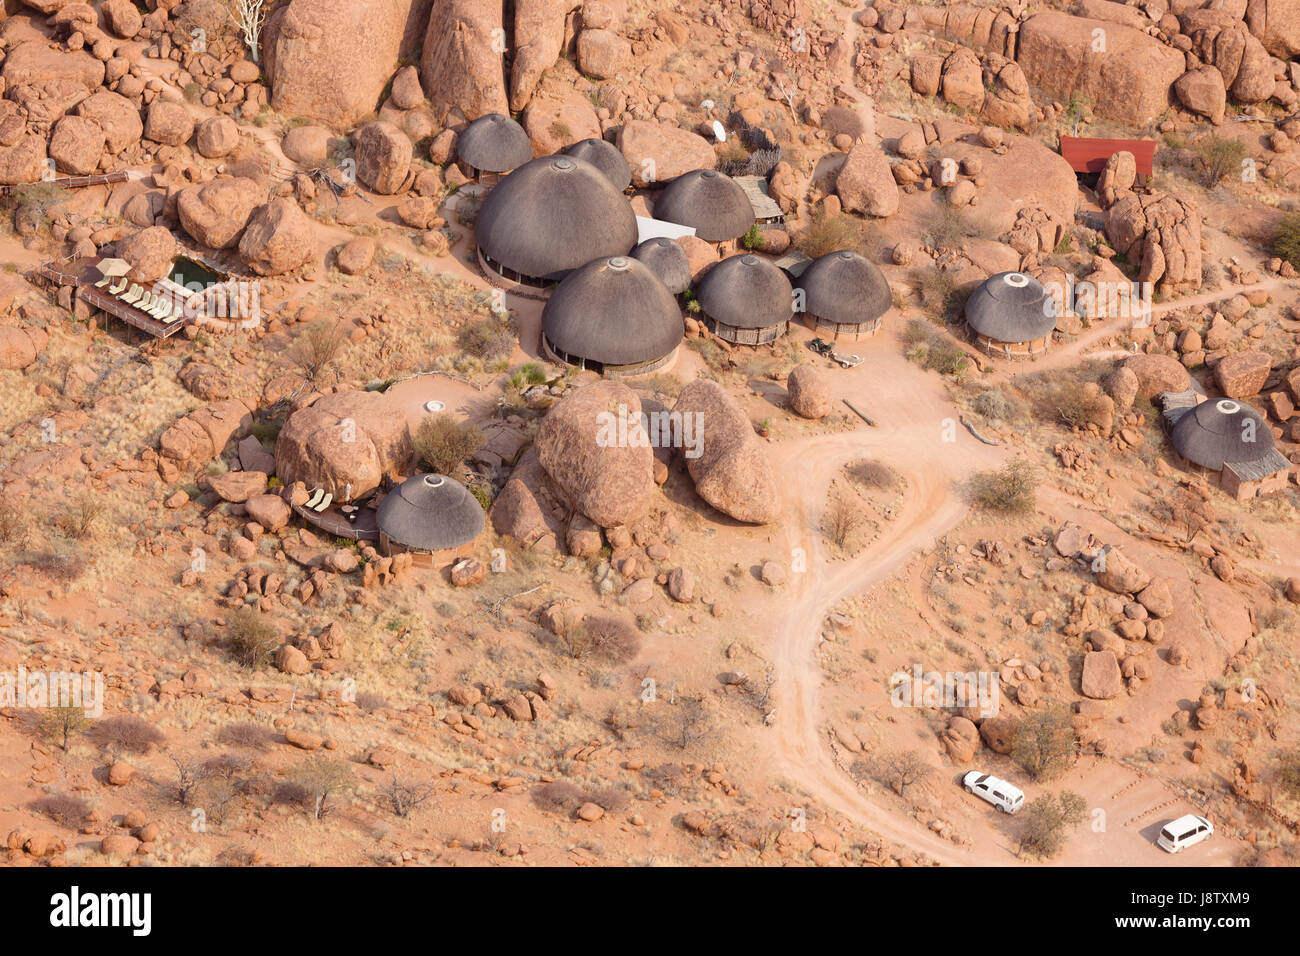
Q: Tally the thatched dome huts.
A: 11